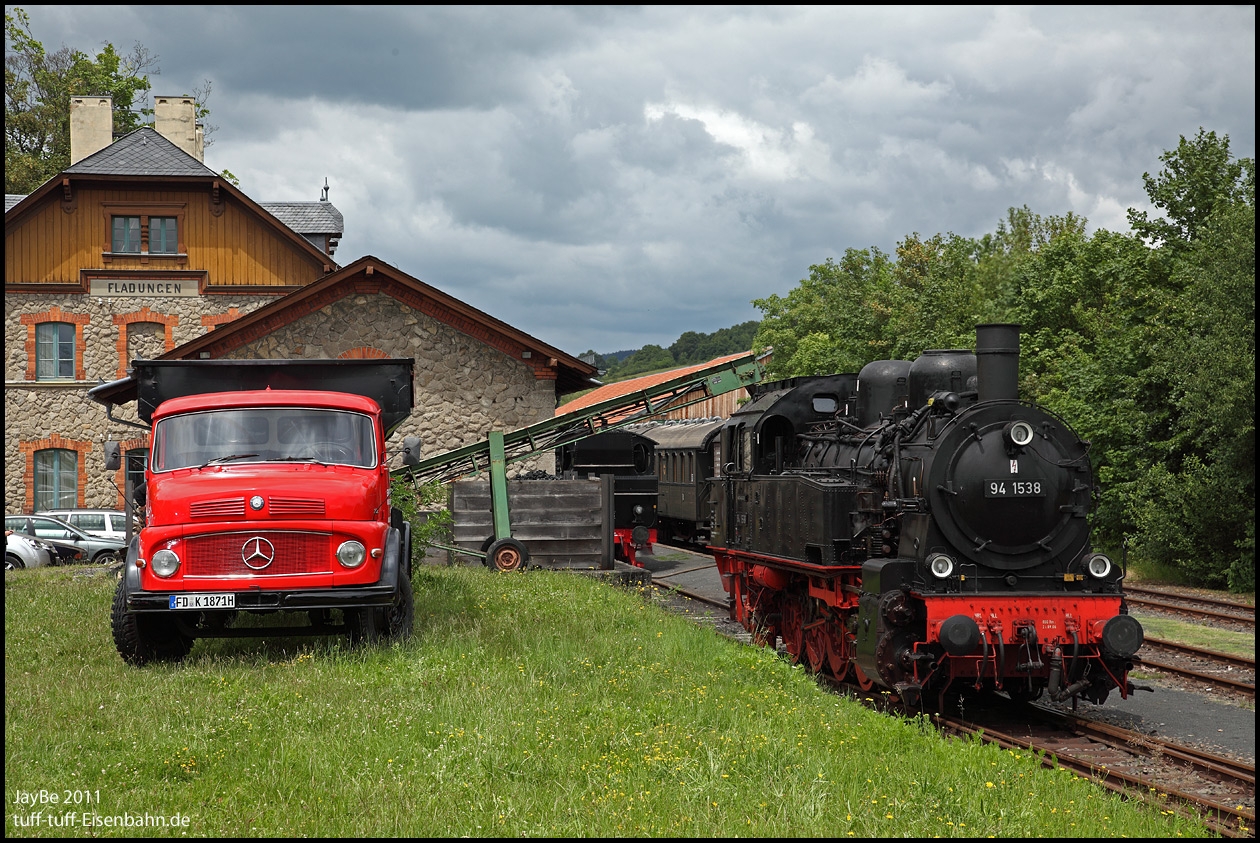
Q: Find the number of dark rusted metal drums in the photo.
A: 0